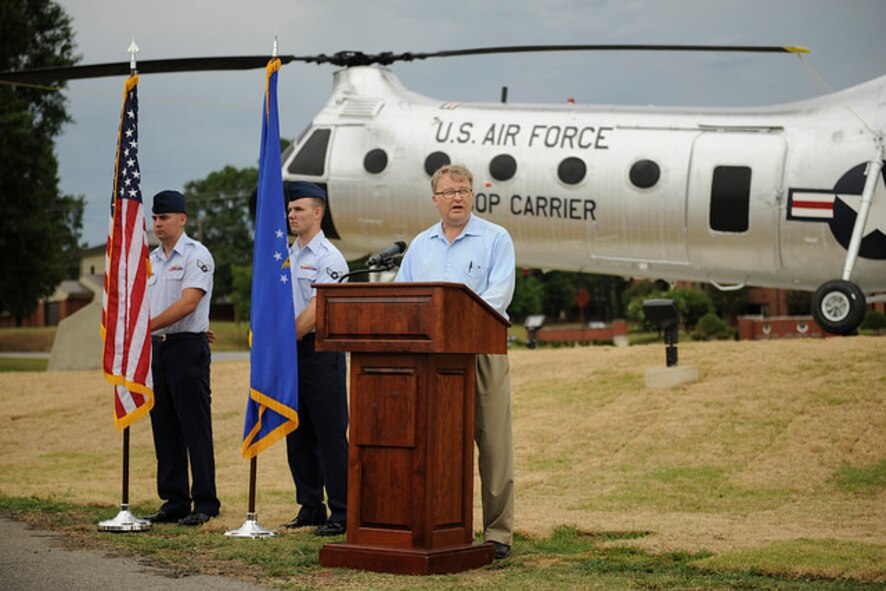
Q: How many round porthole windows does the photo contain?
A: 5